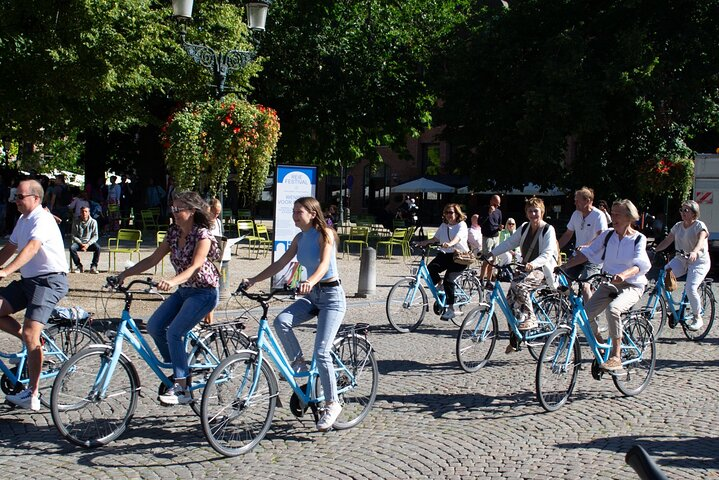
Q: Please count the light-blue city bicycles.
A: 8